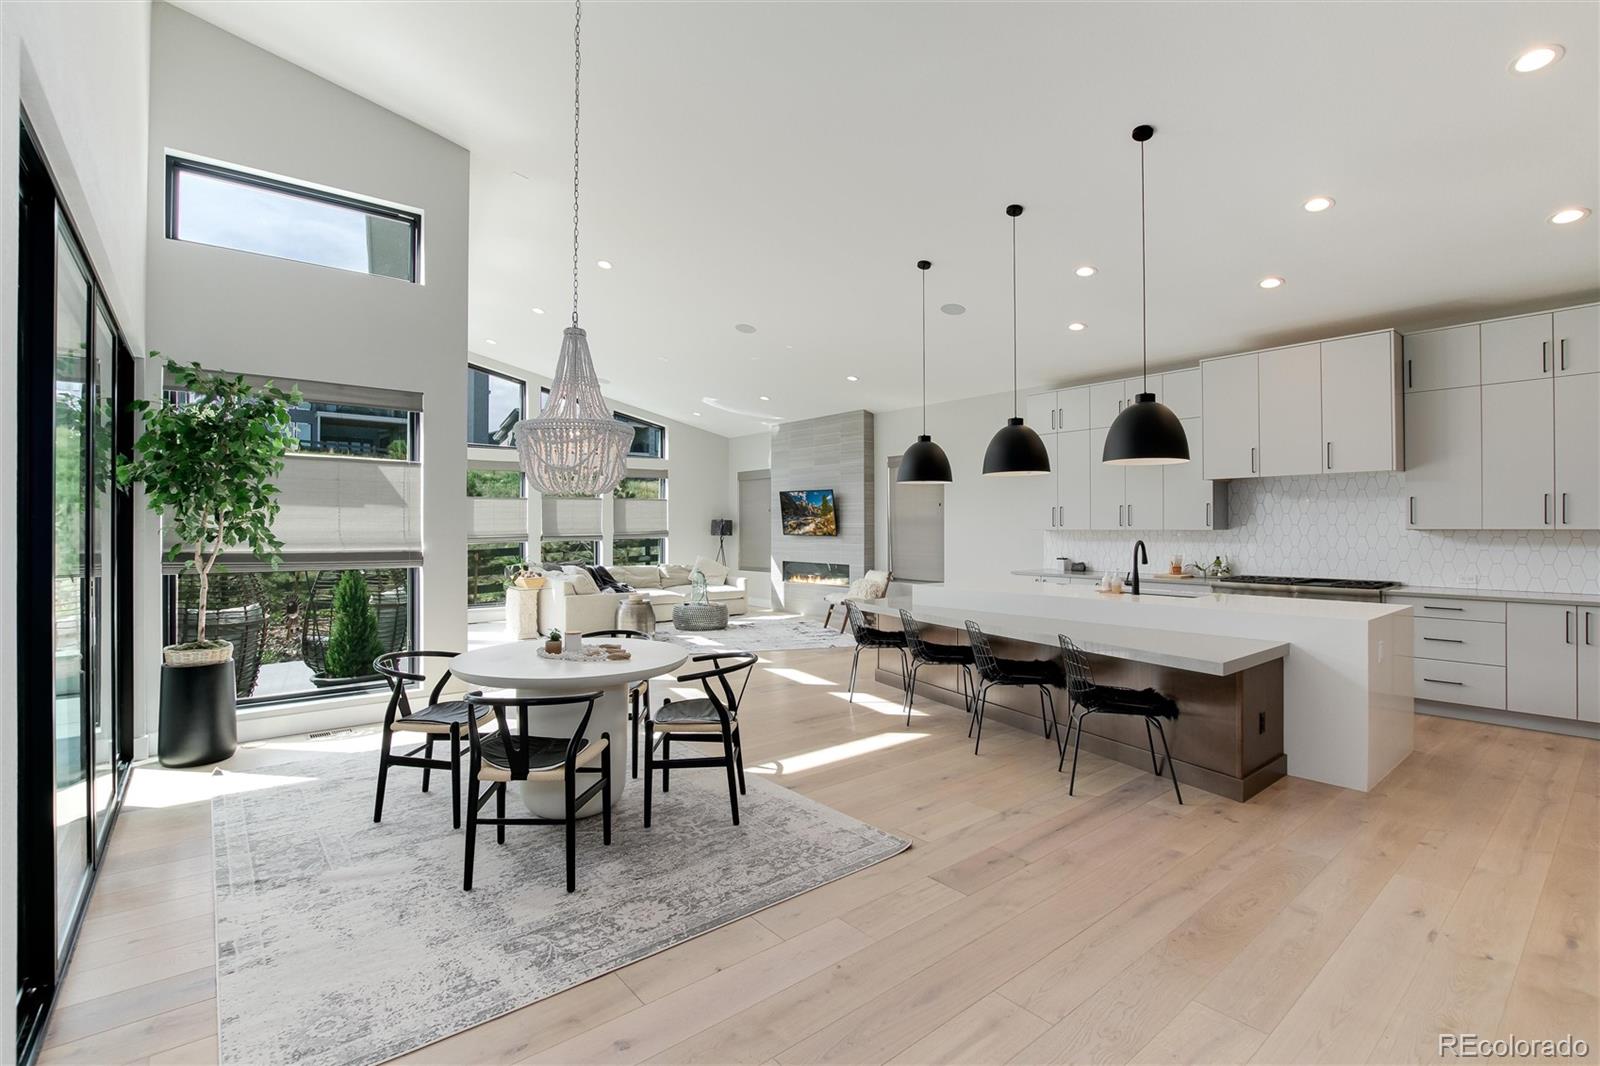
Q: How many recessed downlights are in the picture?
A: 12